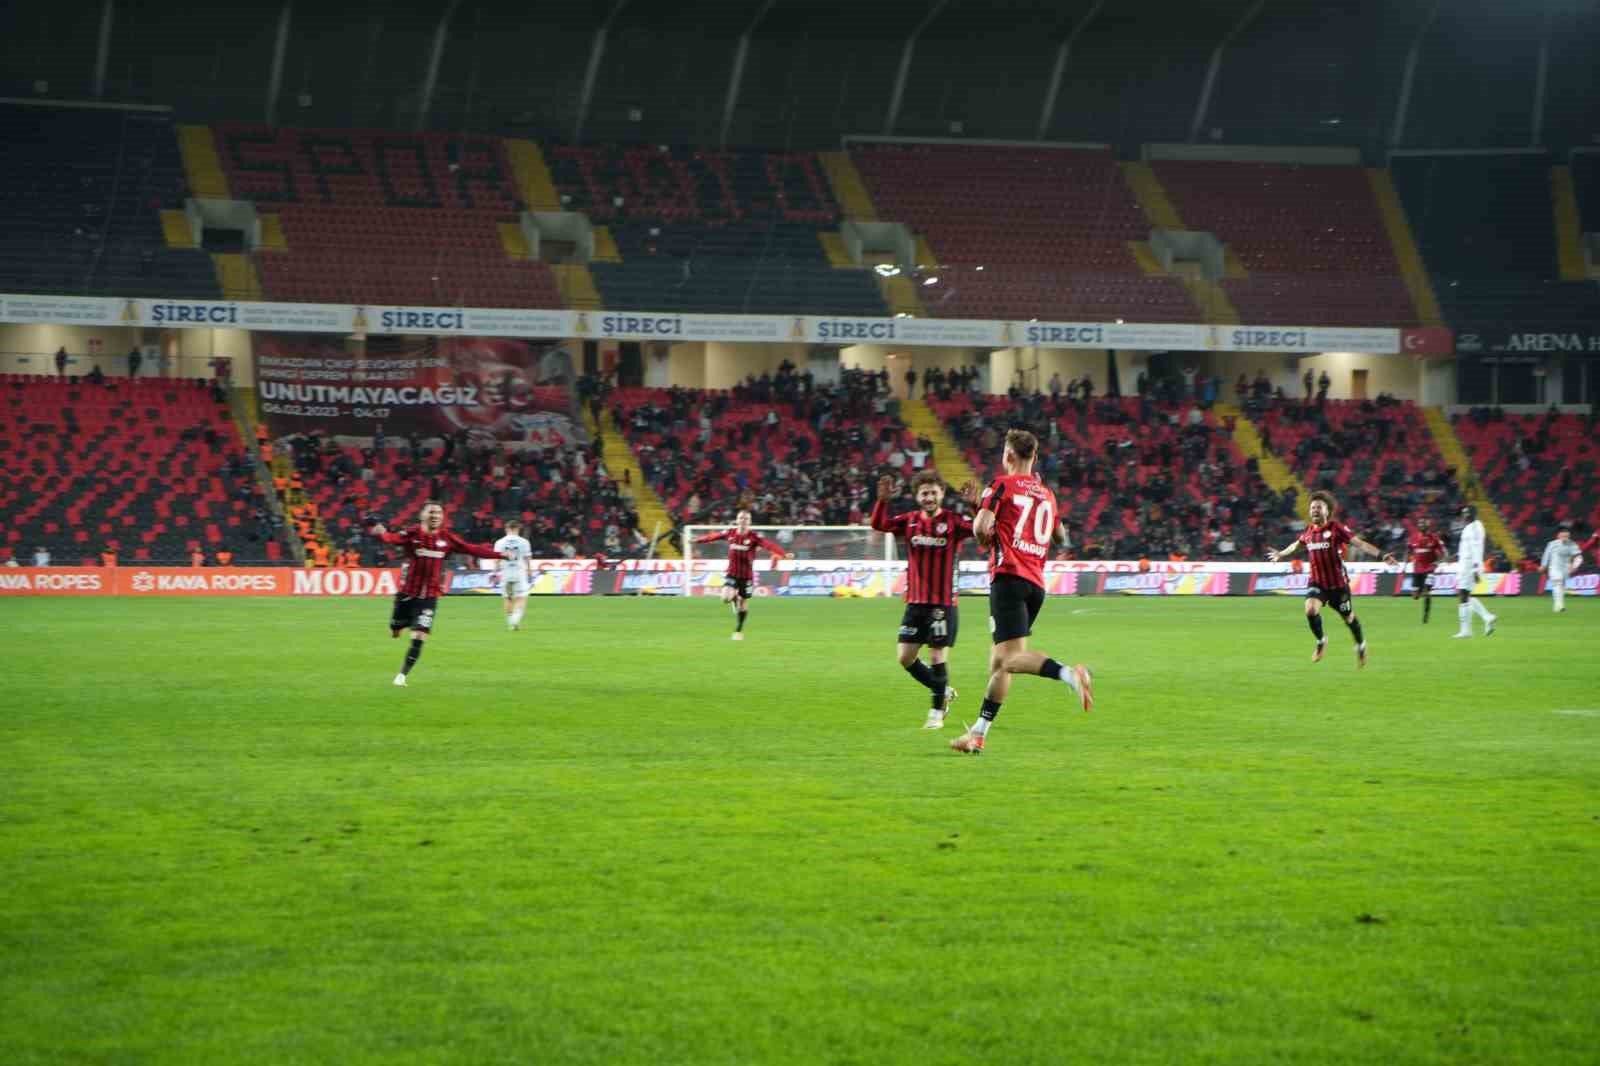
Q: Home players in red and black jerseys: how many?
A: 6